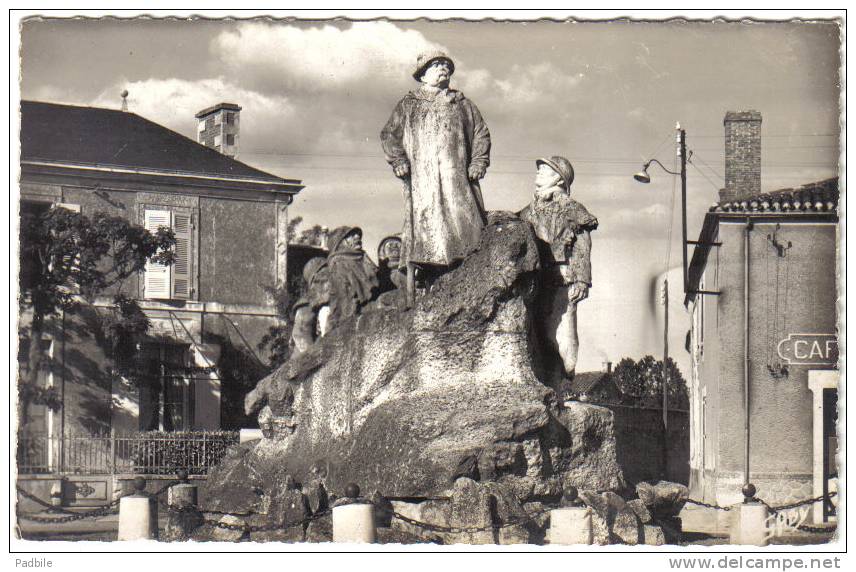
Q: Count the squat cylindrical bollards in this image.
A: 5